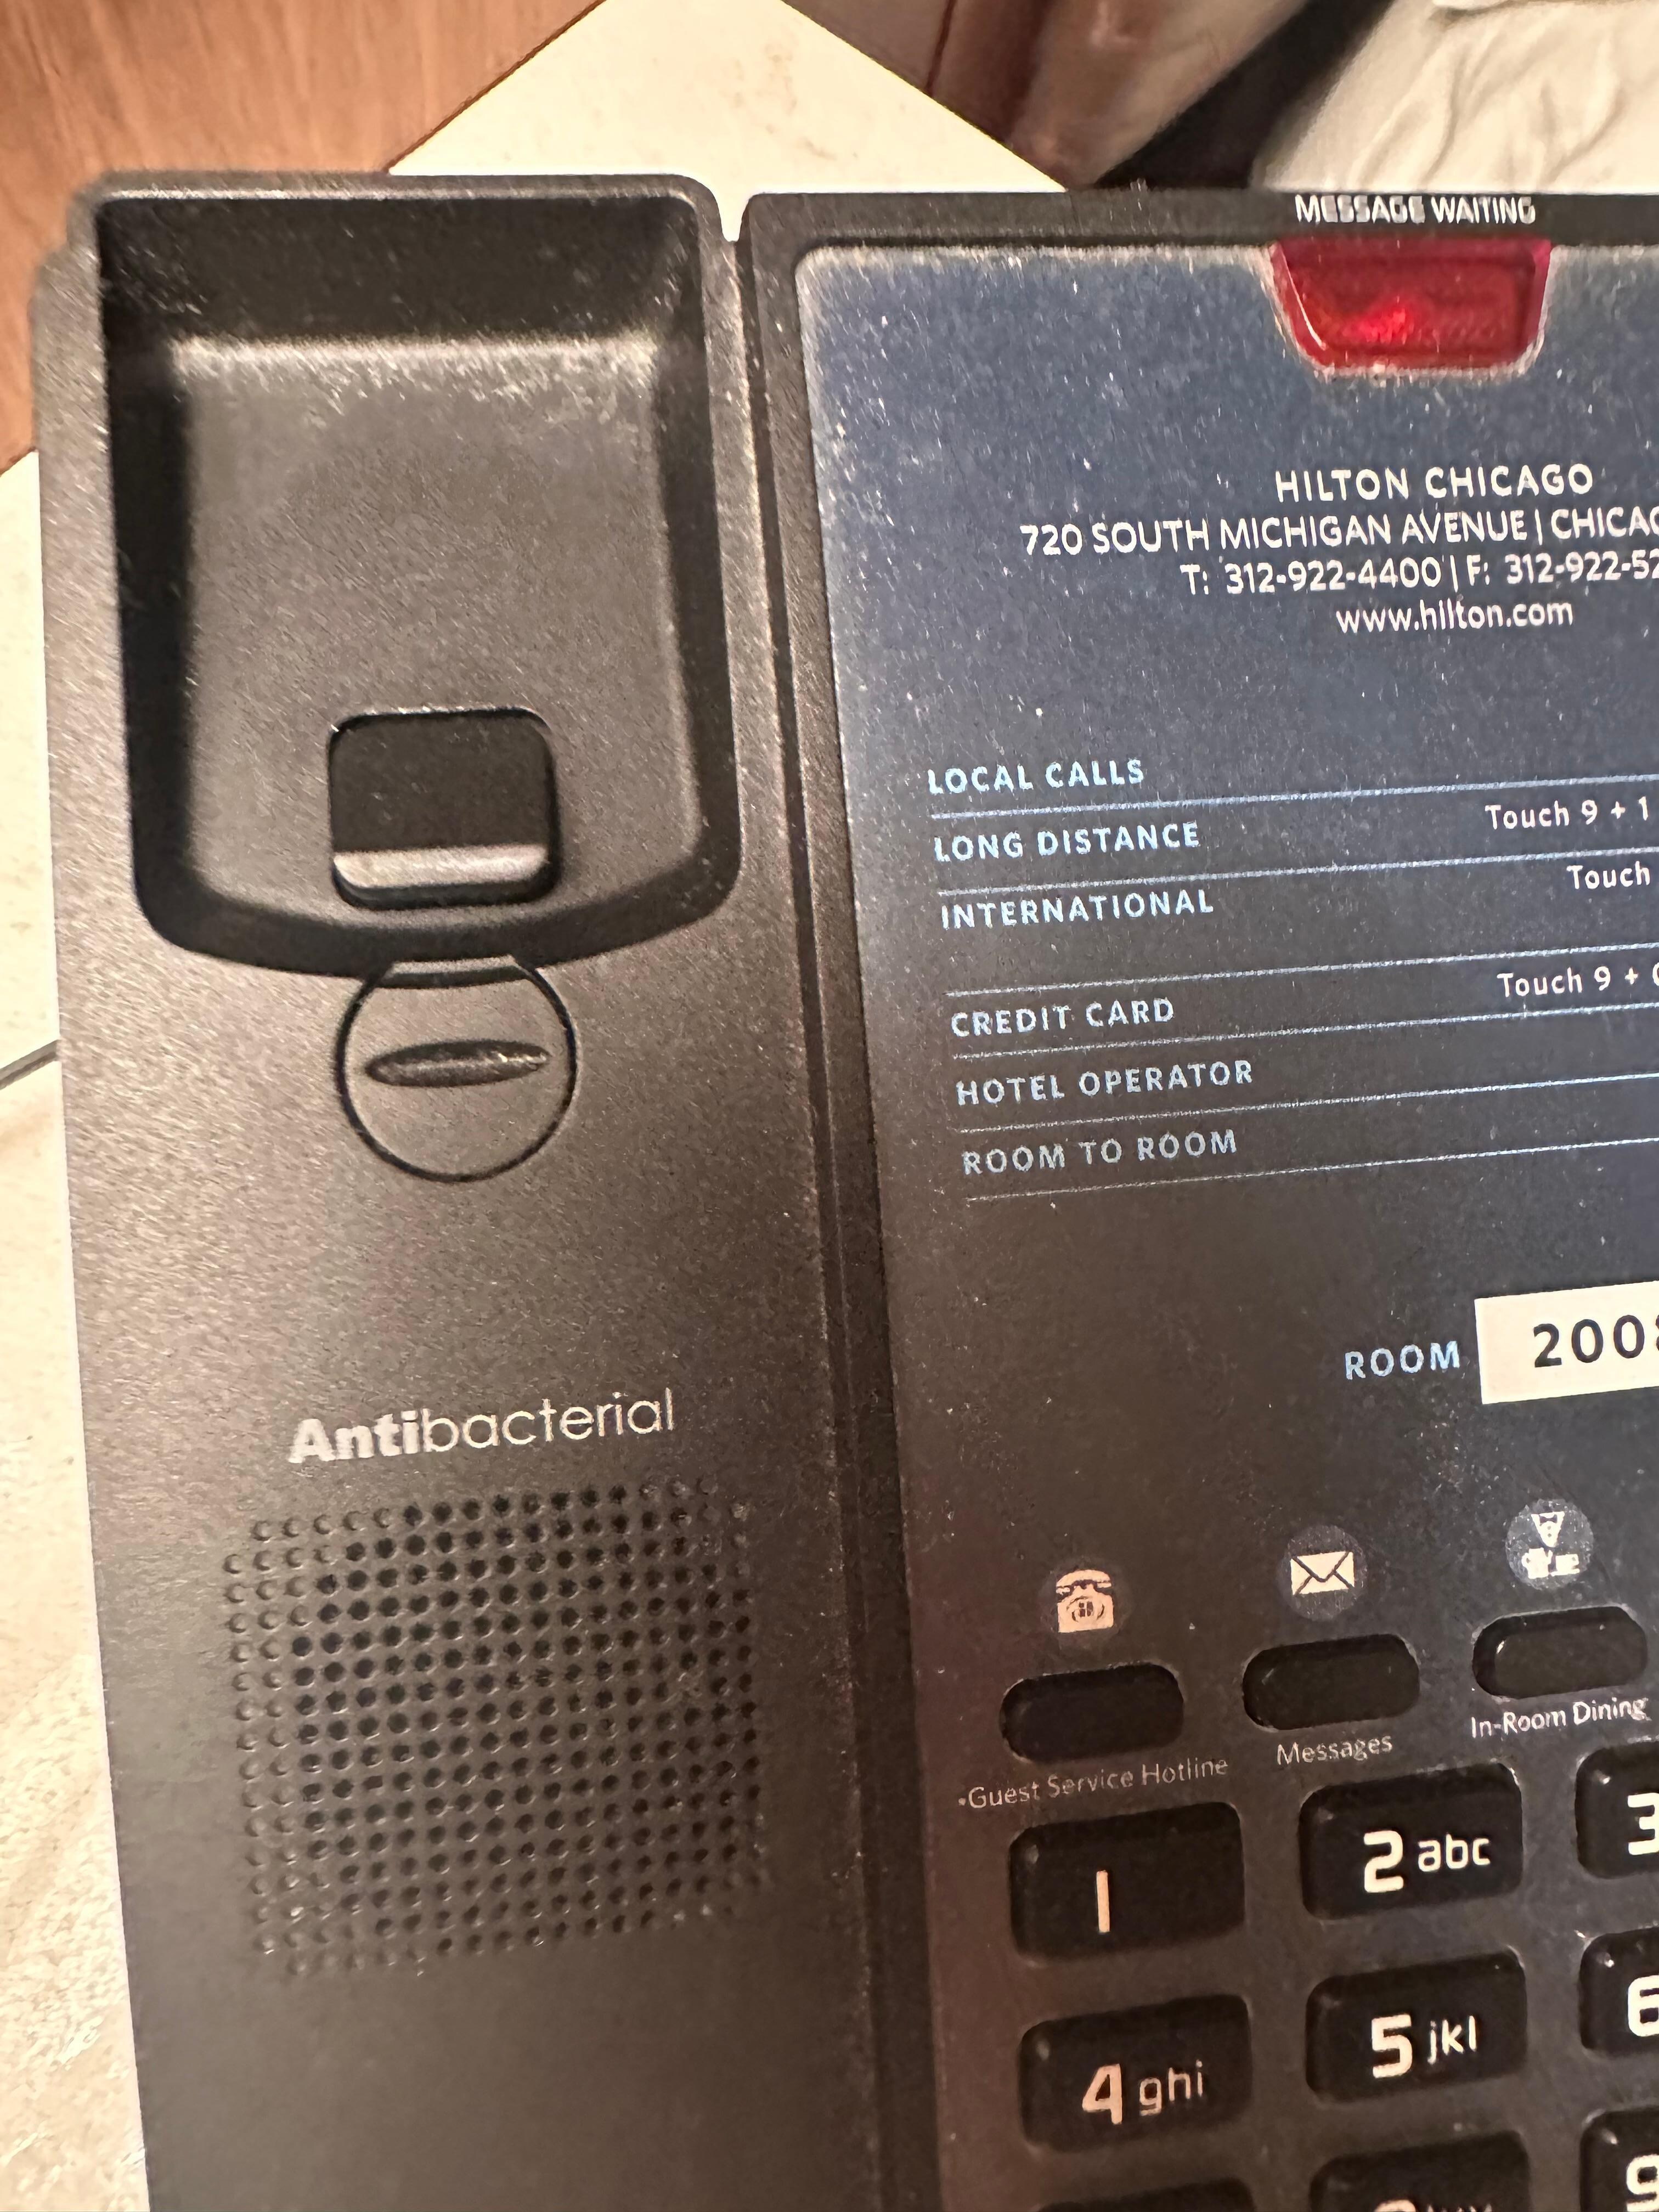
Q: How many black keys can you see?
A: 12